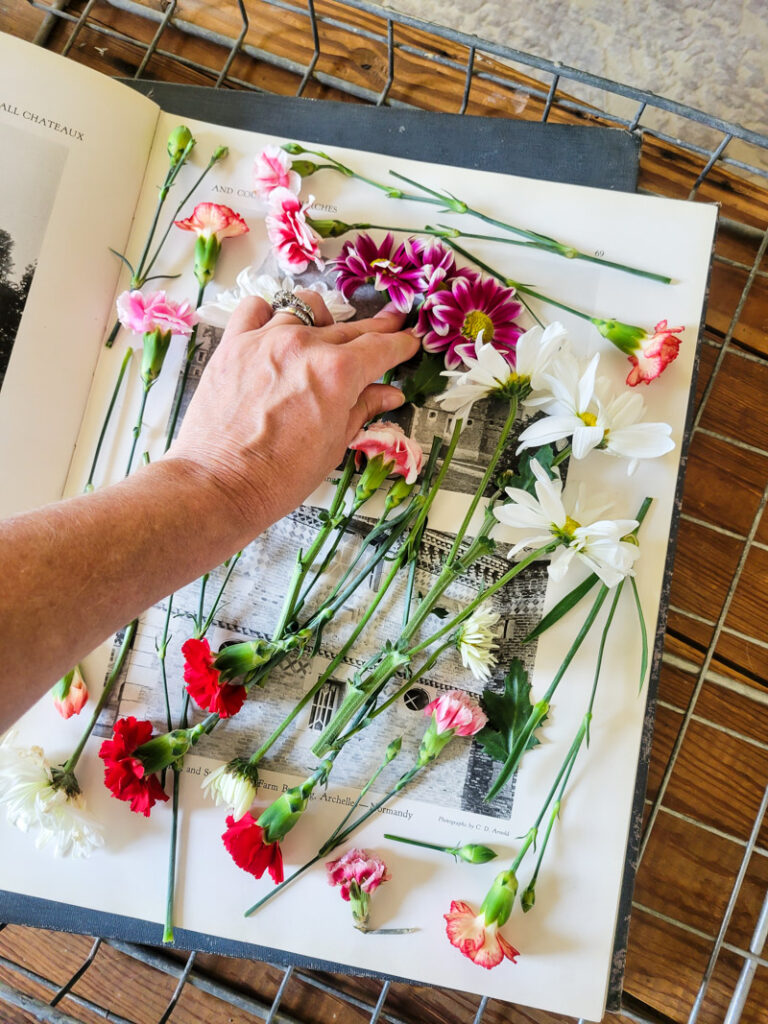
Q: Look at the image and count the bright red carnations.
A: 3